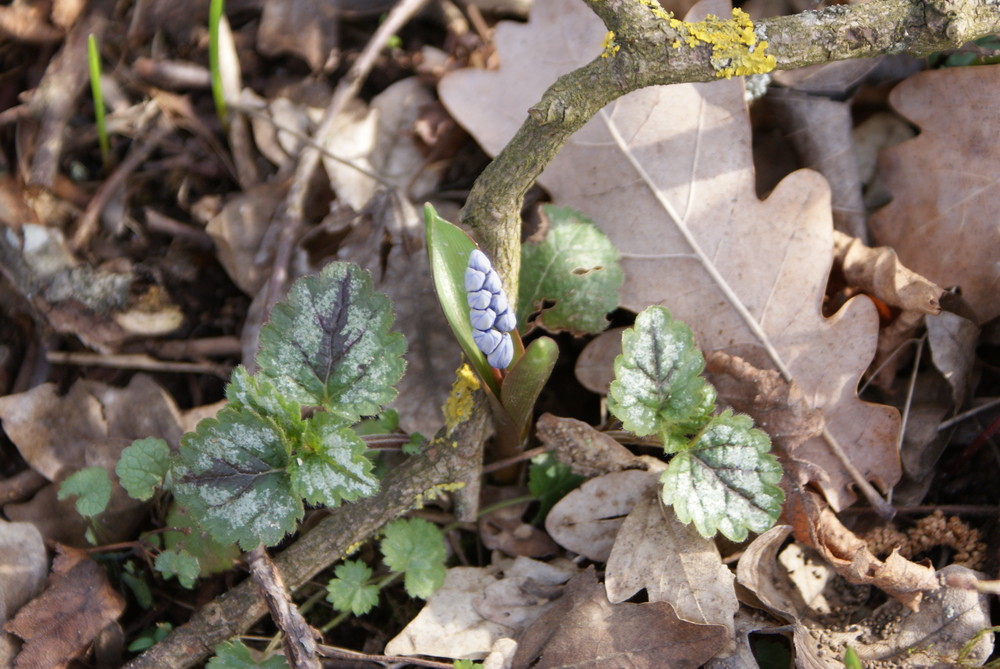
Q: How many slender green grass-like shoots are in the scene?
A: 2